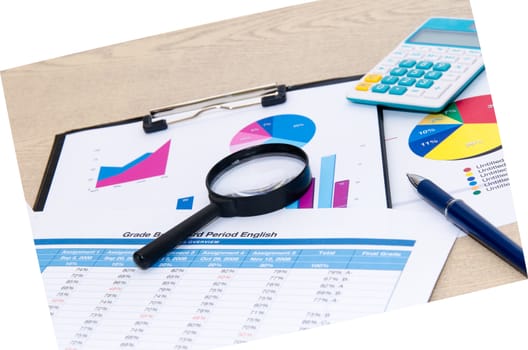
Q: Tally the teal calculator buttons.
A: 11